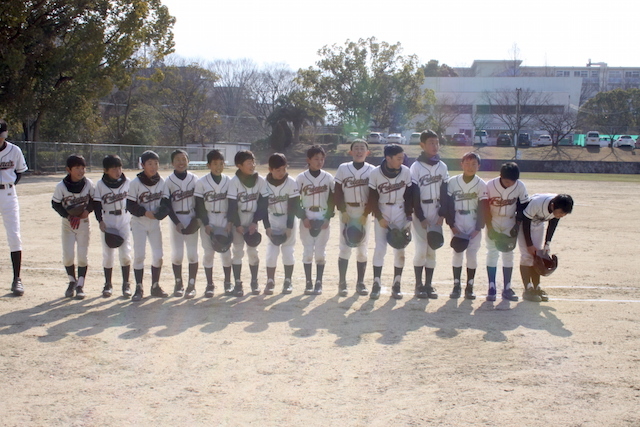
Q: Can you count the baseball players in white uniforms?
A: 15